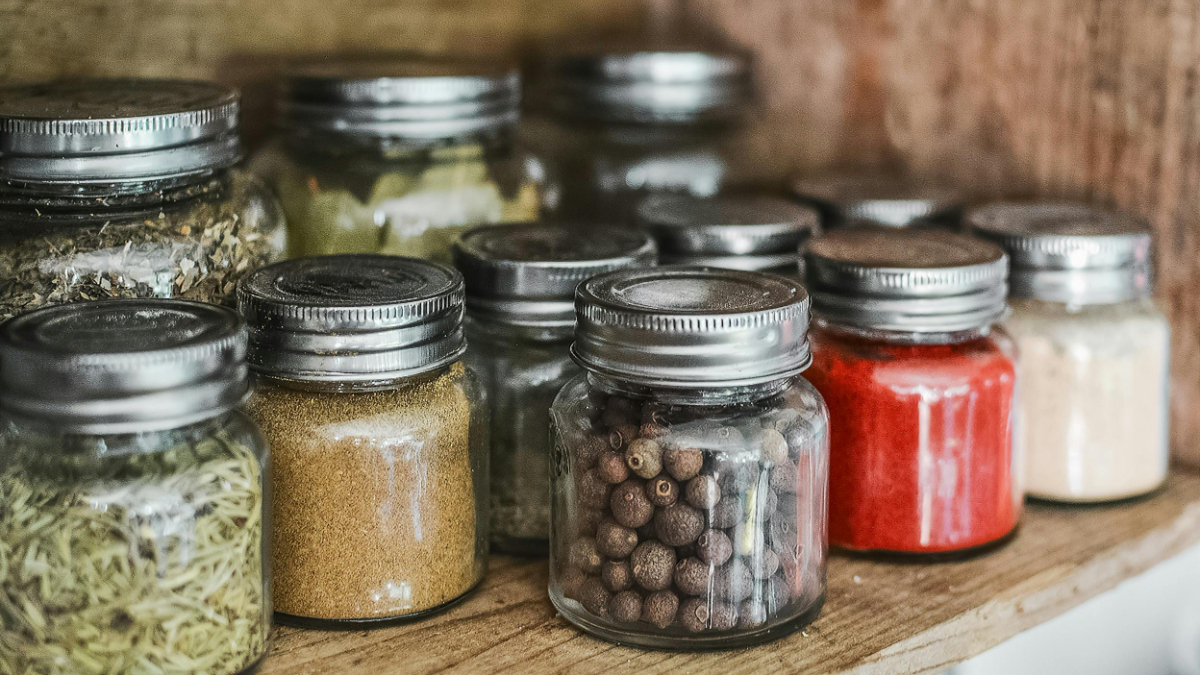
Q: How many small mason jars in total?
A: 8